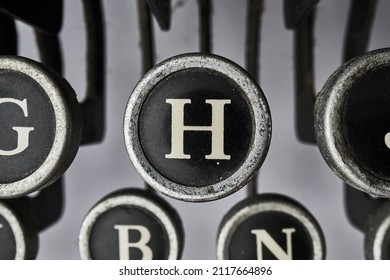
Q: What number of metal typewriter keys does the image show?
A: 7